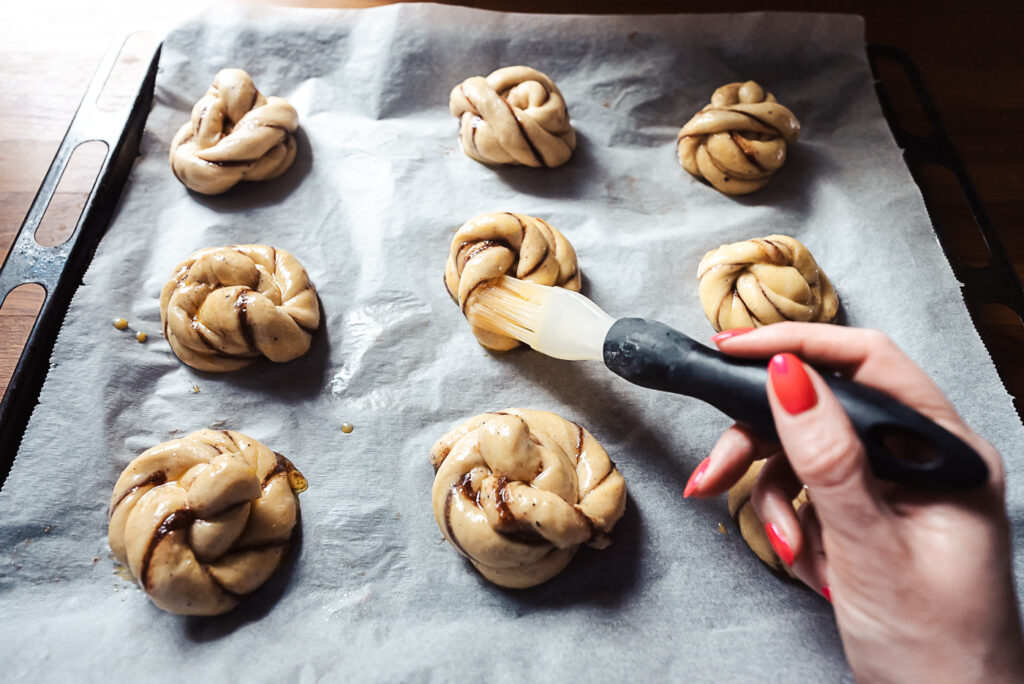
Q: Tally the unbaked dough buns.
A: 9